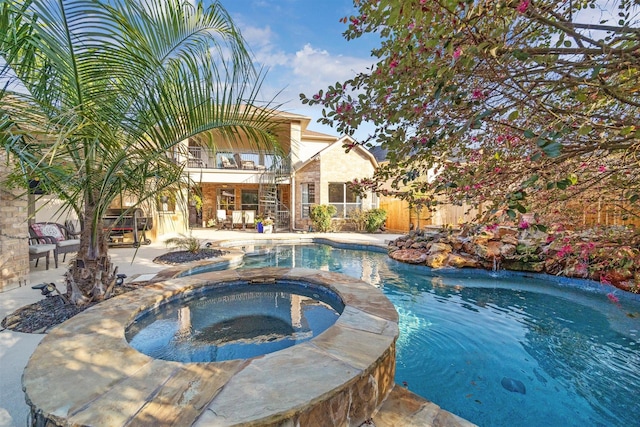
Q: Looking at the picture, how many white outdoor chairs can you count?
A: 3